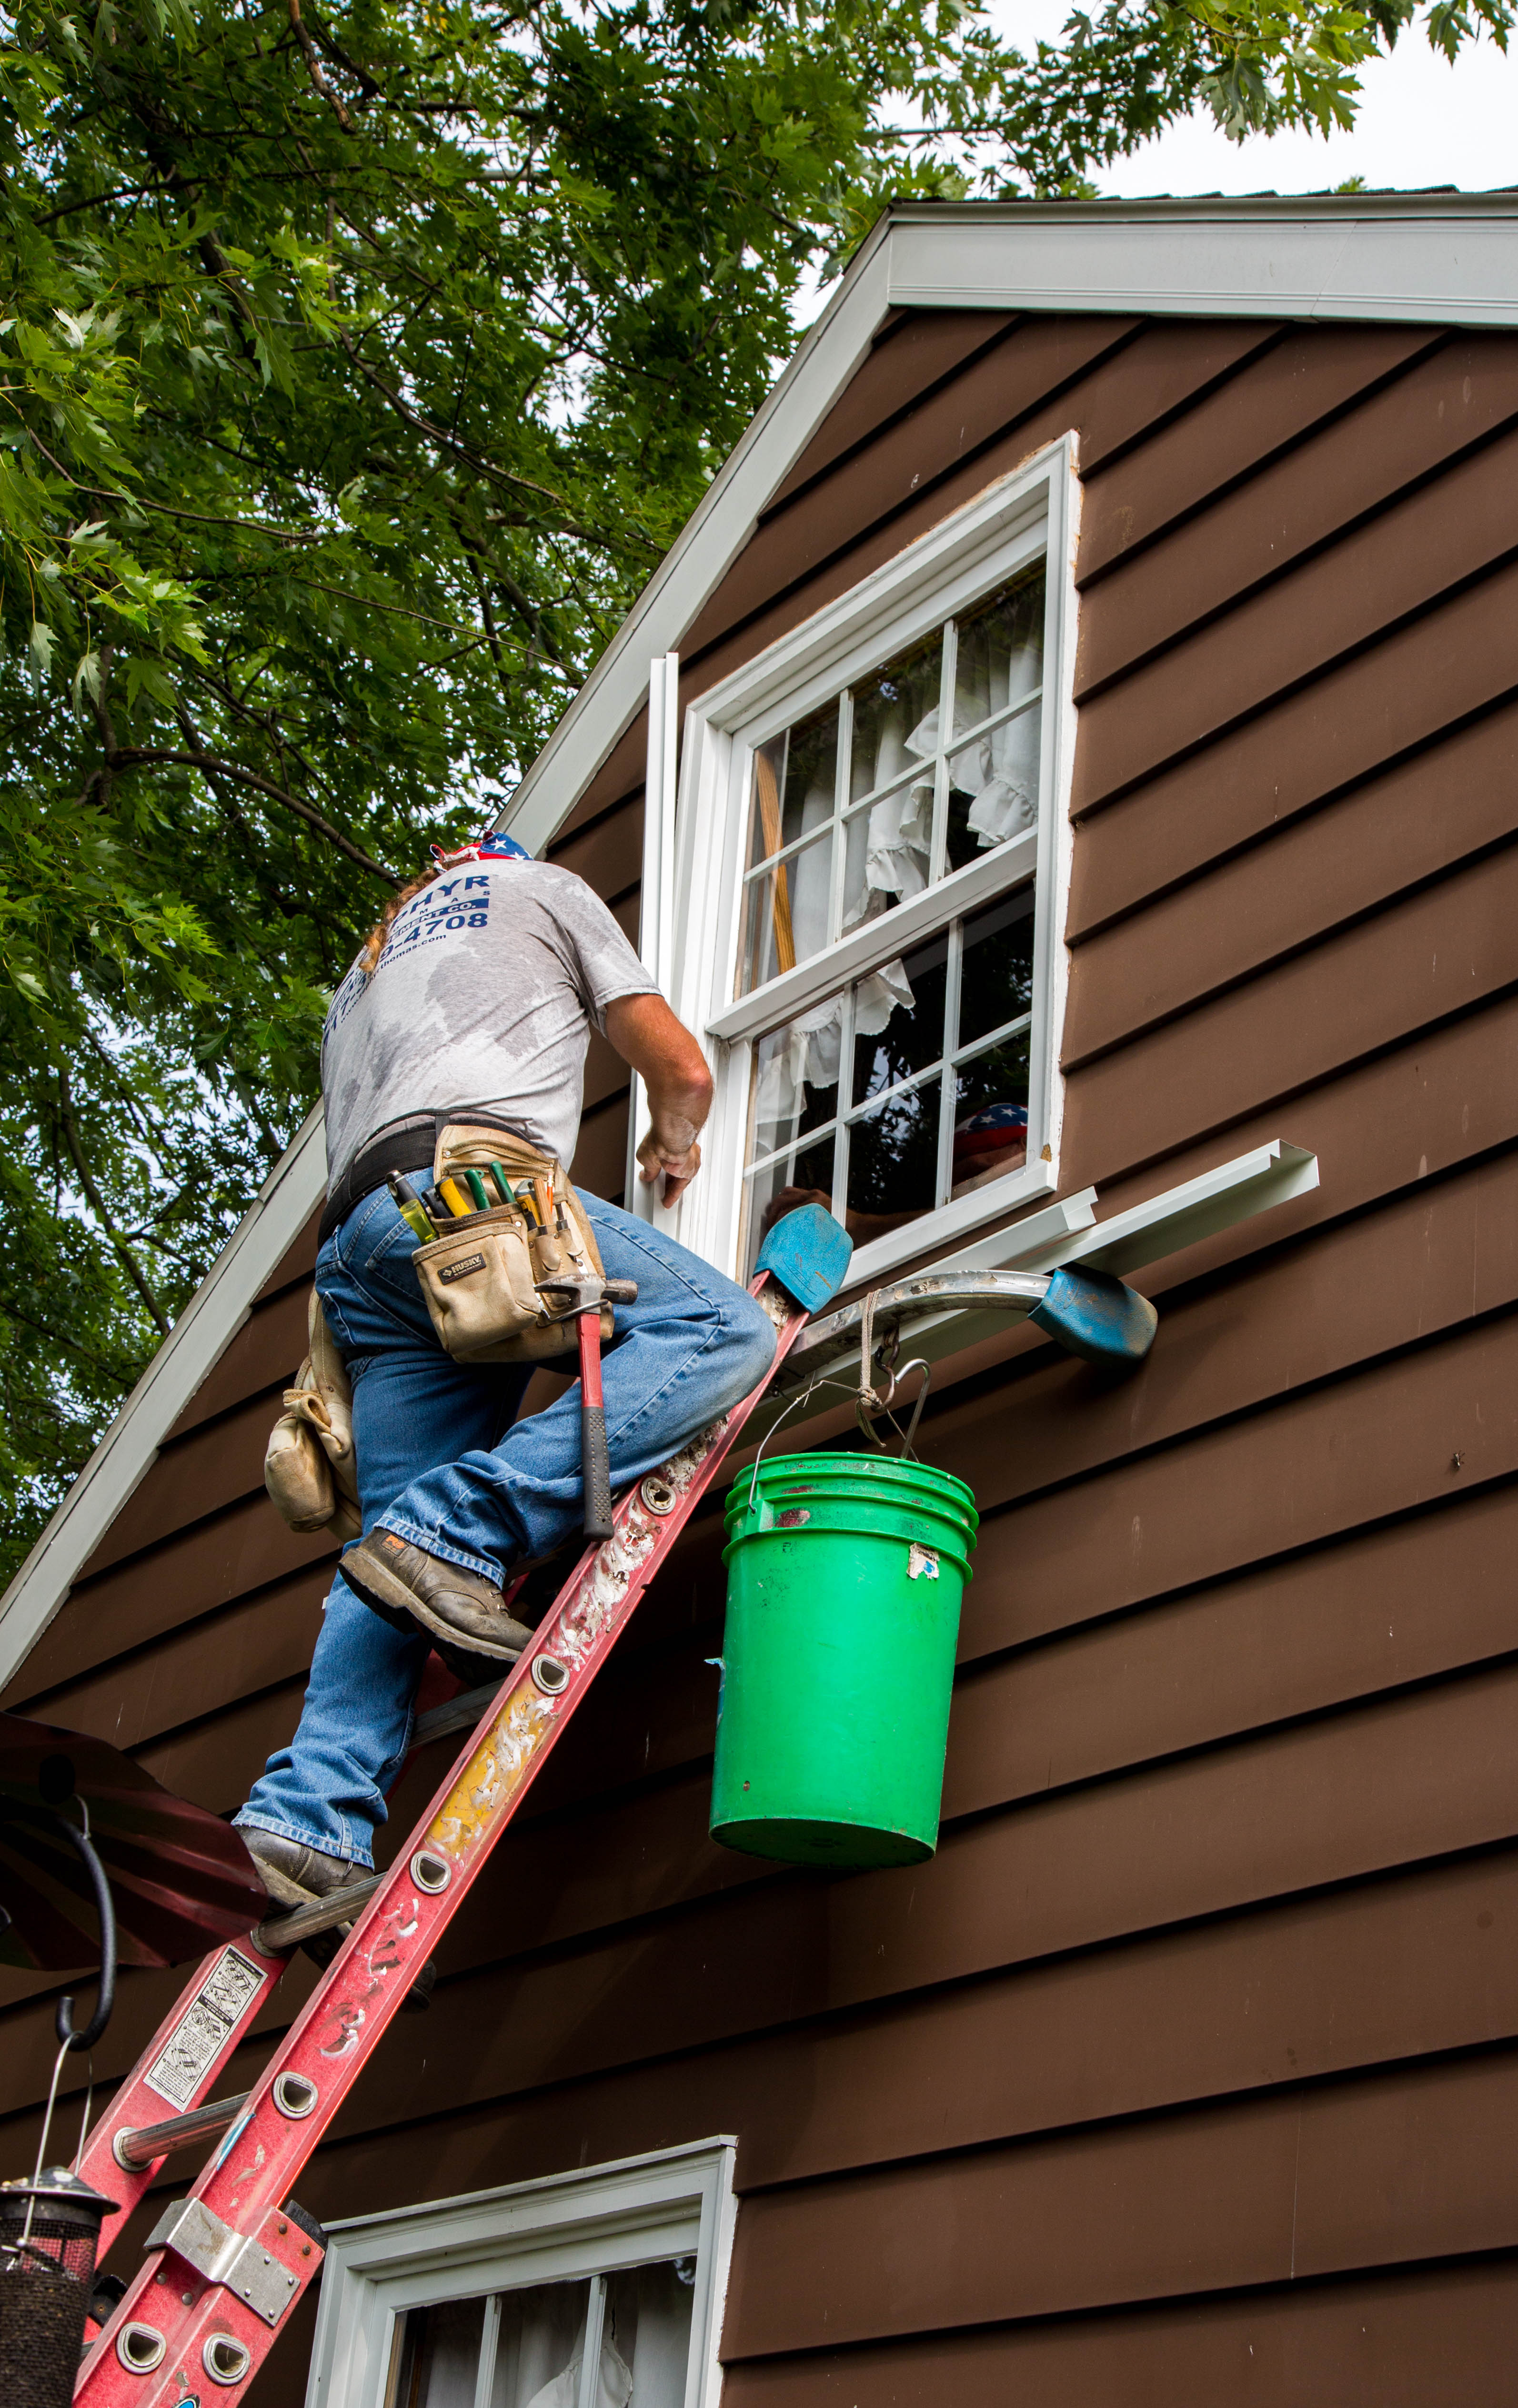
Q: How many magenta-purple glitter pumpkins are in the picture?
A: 0